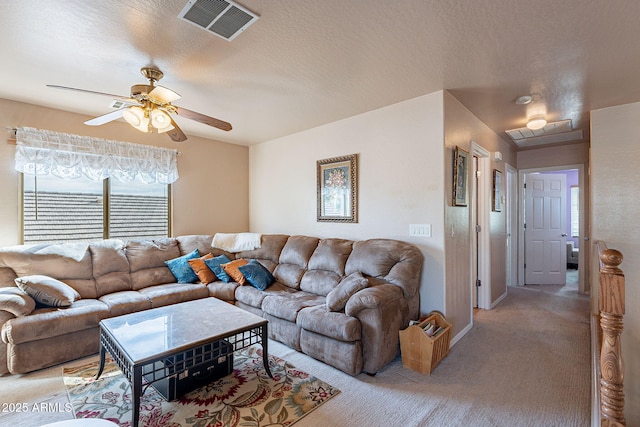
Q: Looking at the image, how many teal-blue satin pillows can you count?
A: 3